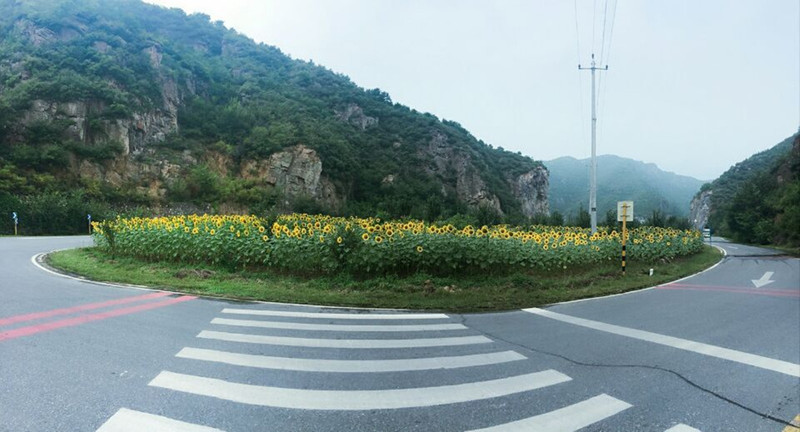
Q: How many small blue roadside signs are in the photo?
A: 2